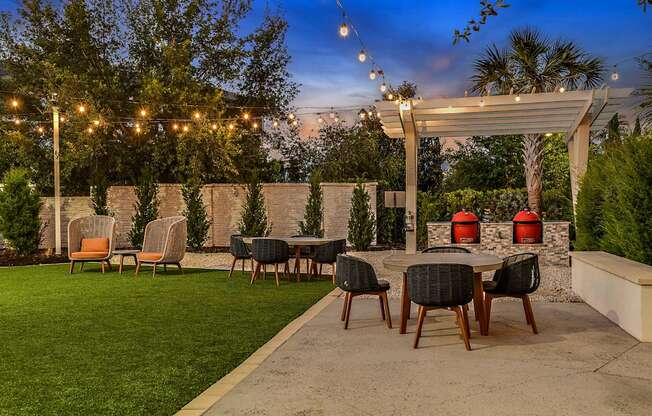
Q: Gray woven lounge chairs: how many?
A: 2